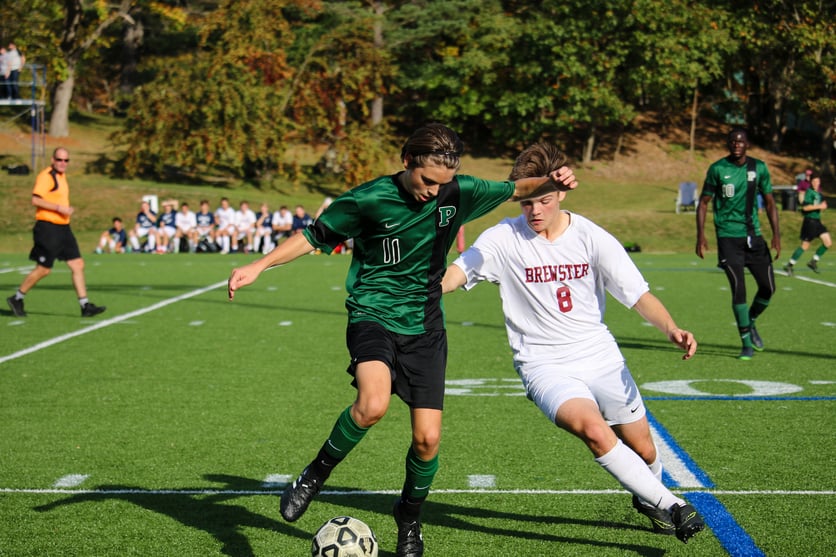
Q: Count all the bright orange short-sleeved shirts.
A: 1